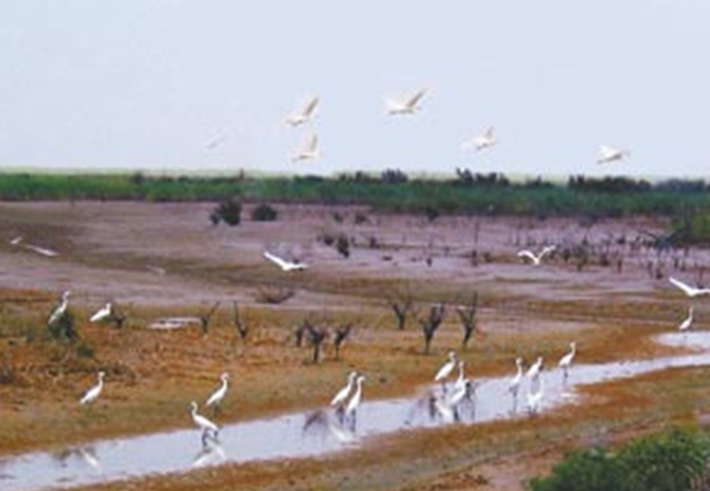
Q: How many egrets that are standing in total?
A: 14